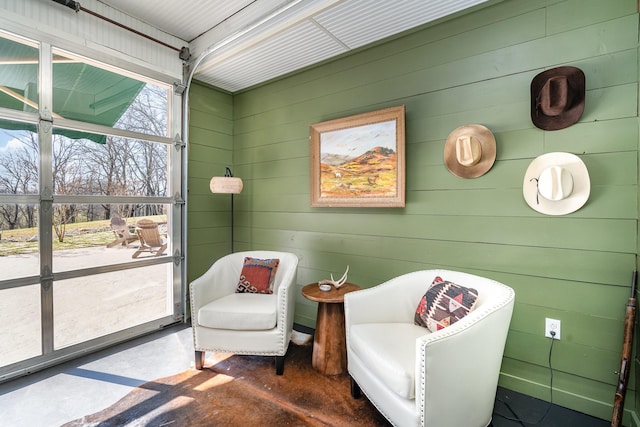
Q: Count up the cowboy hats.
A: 3